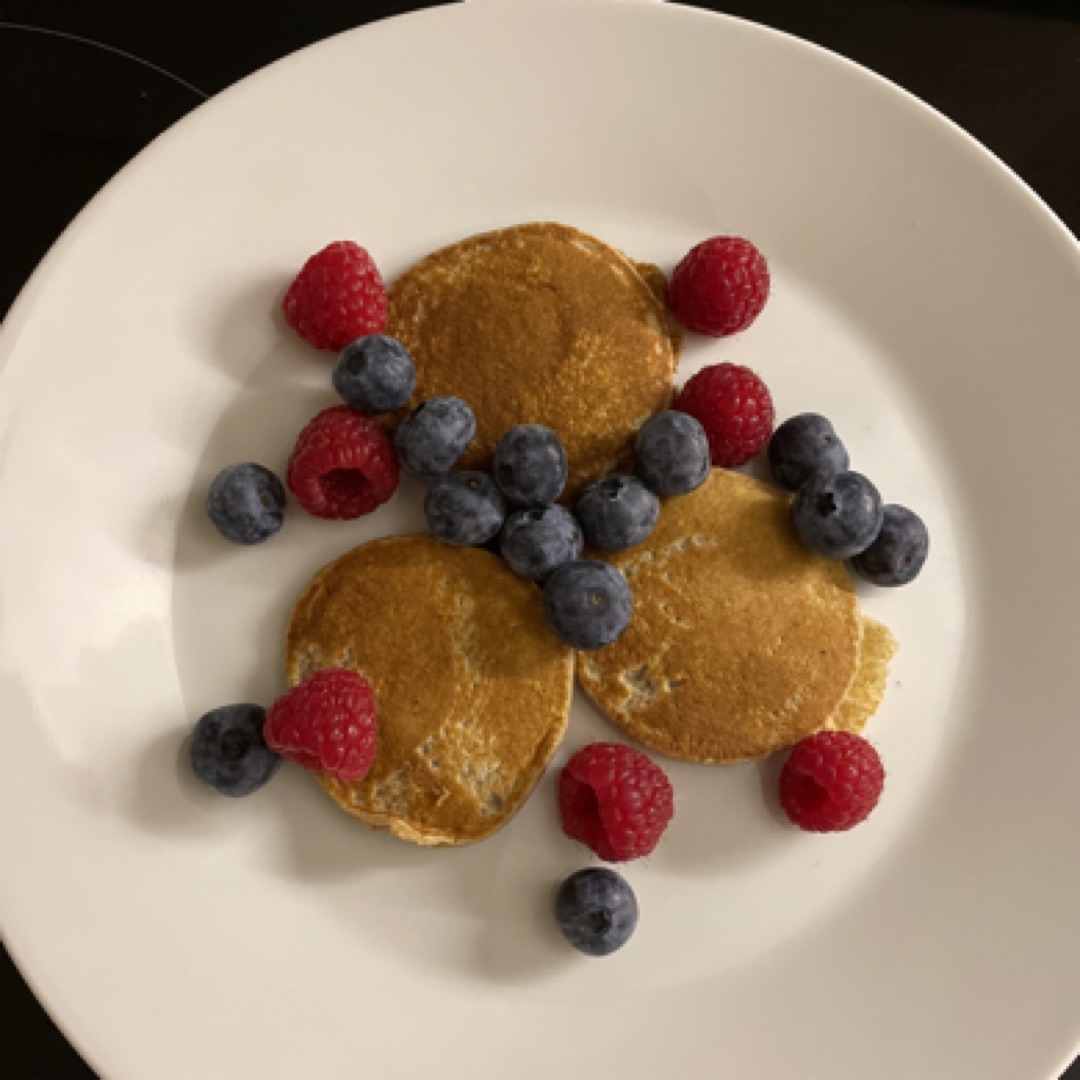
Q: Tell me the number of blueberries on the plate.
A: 14